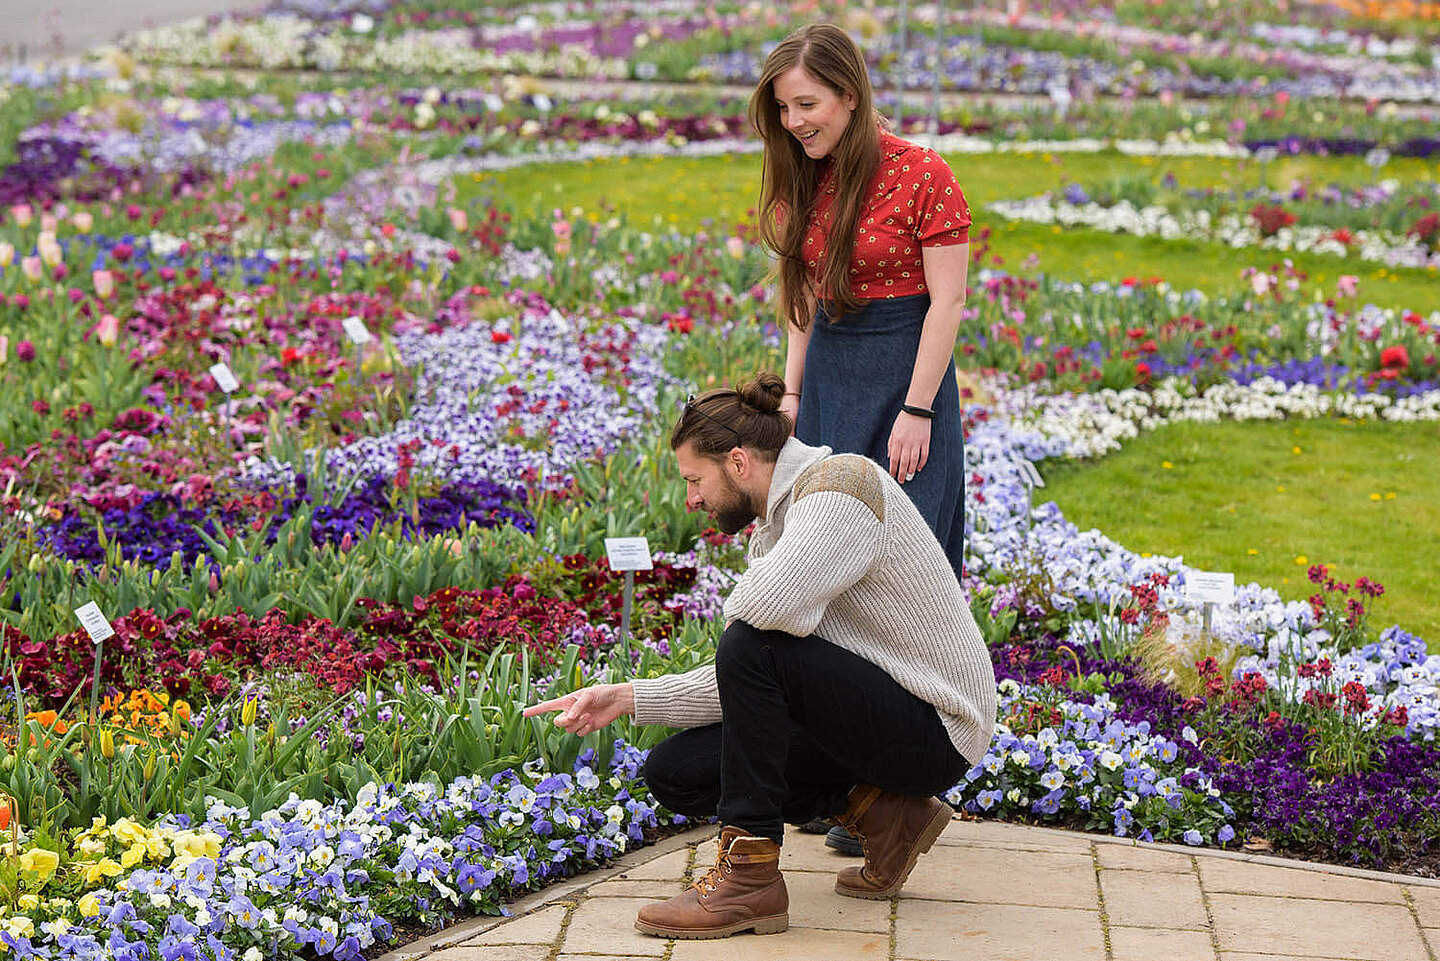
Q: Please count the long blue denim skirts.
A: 1